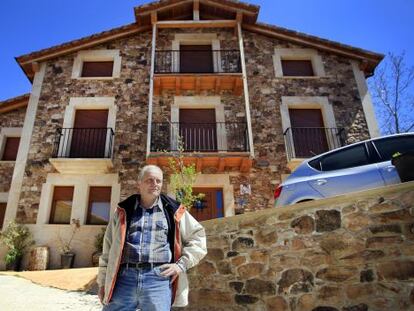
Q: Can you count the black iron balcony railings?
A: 4